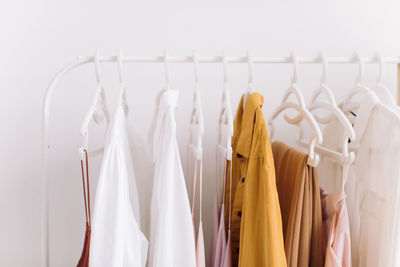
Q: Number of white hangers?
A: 10